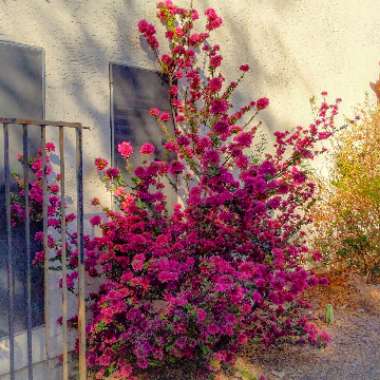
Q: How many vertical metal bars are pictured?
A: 5